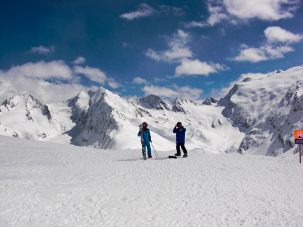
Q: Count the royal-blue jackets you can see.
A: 1